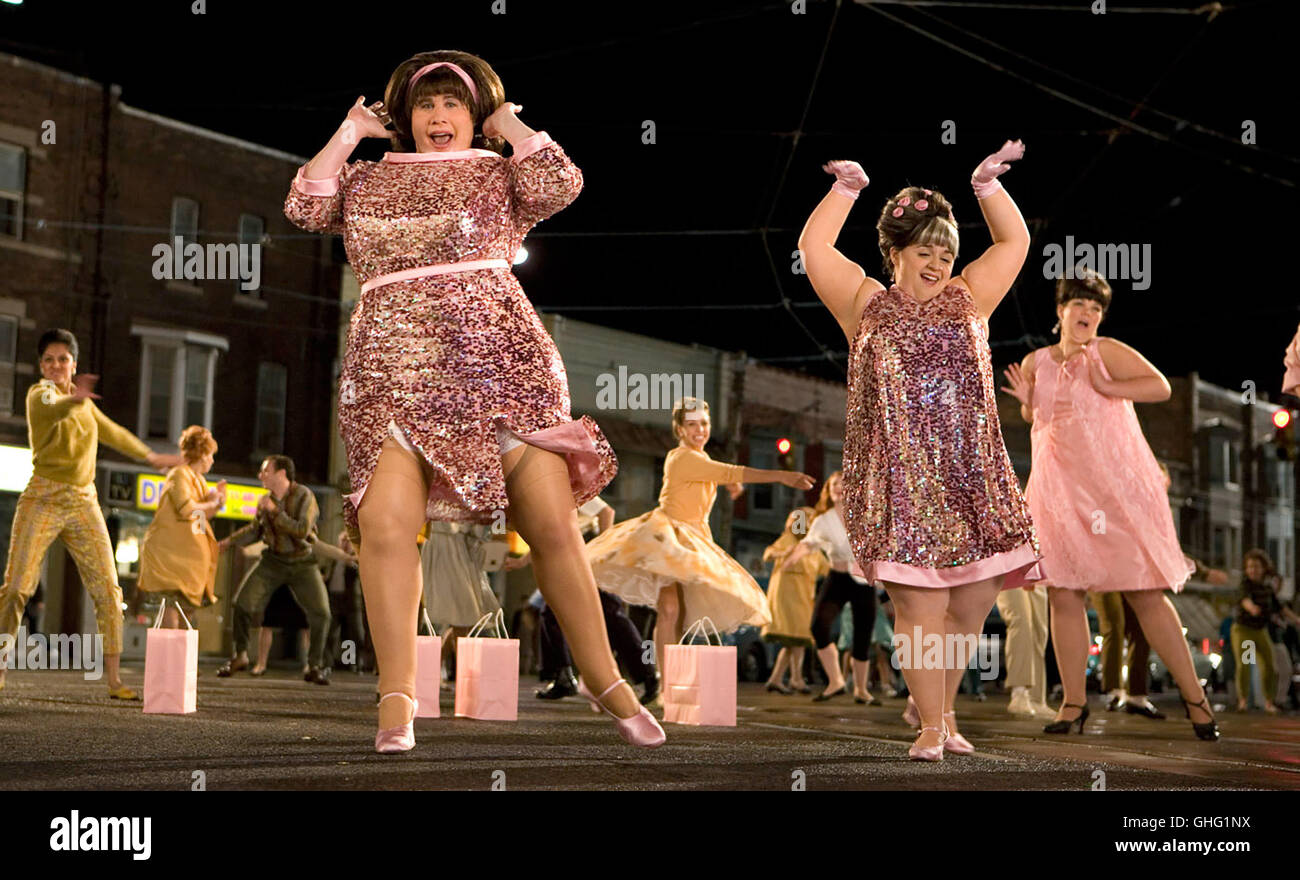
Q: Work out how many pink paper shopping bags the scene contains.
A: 4